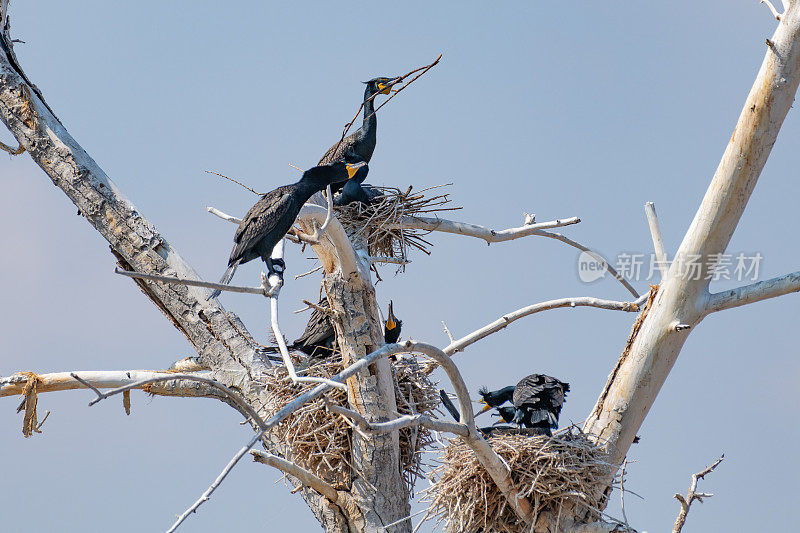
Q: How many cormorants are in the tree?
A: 6